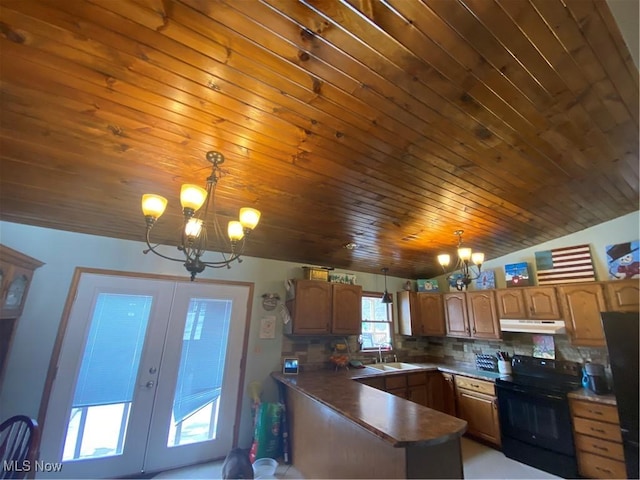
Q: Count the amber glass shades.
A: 8